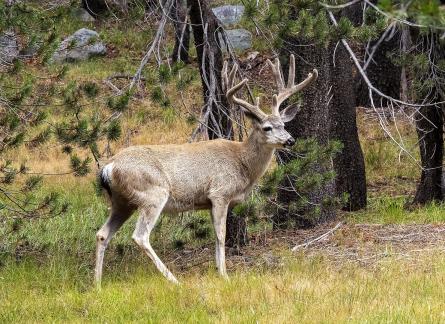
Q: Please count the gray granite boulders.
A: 4